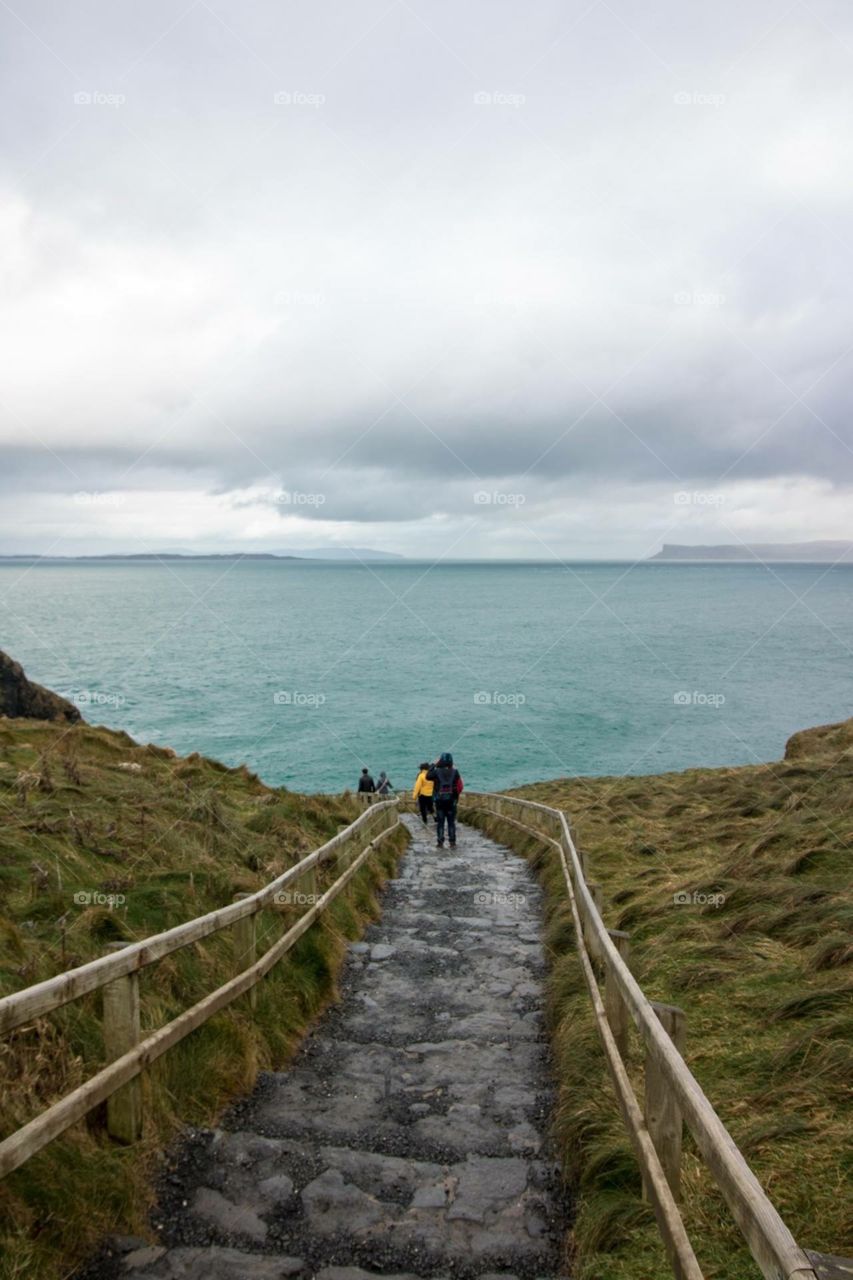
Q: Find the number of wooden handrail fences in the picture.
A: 2